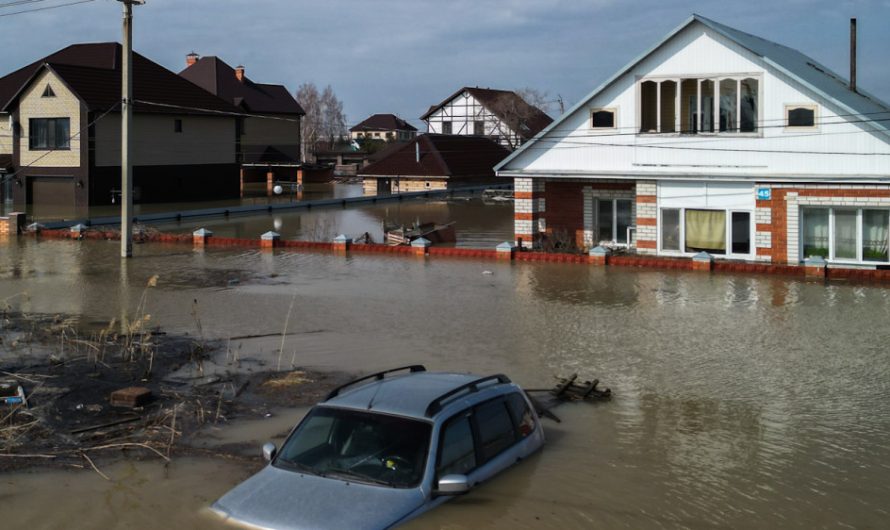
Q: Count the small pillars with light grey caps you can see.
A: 10